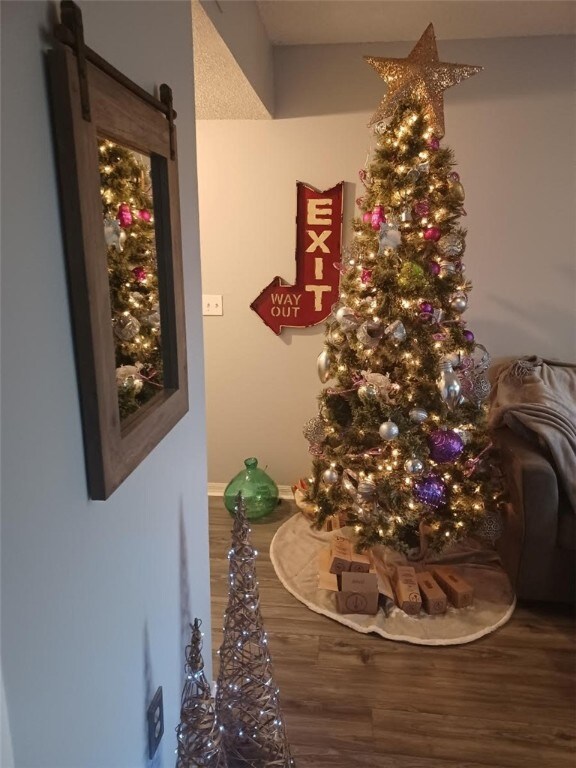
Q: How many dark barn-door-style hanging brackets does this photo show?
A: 2